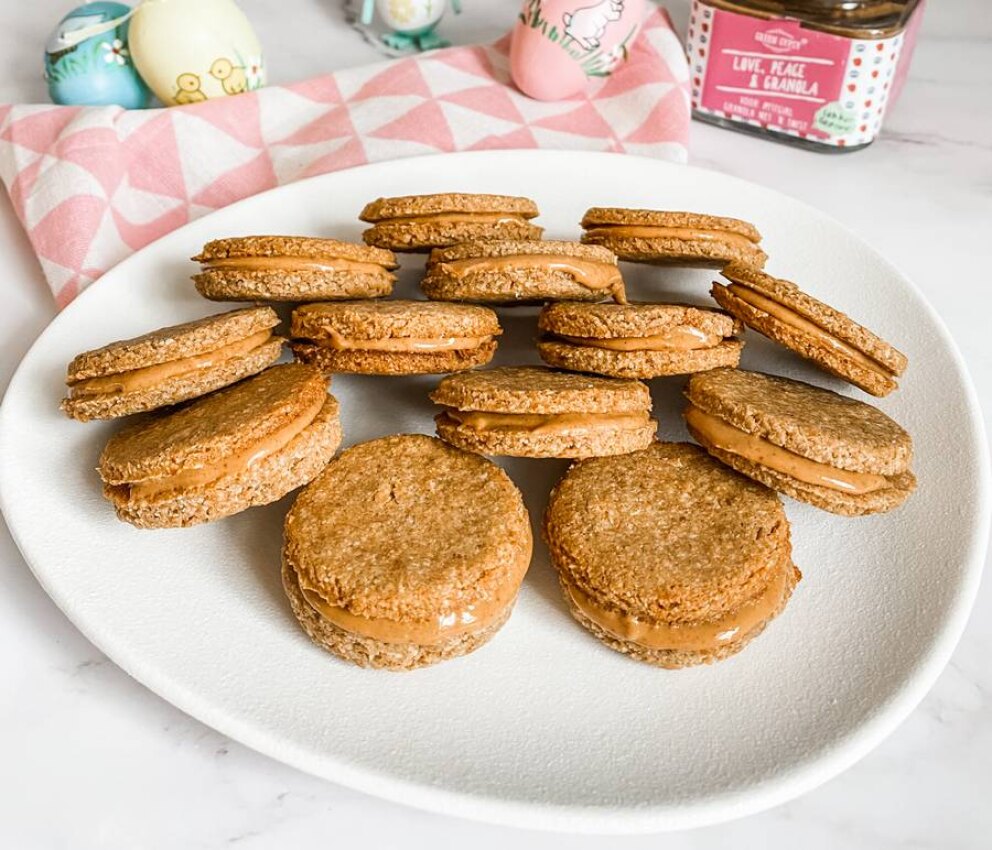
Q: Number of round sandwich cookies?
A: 13